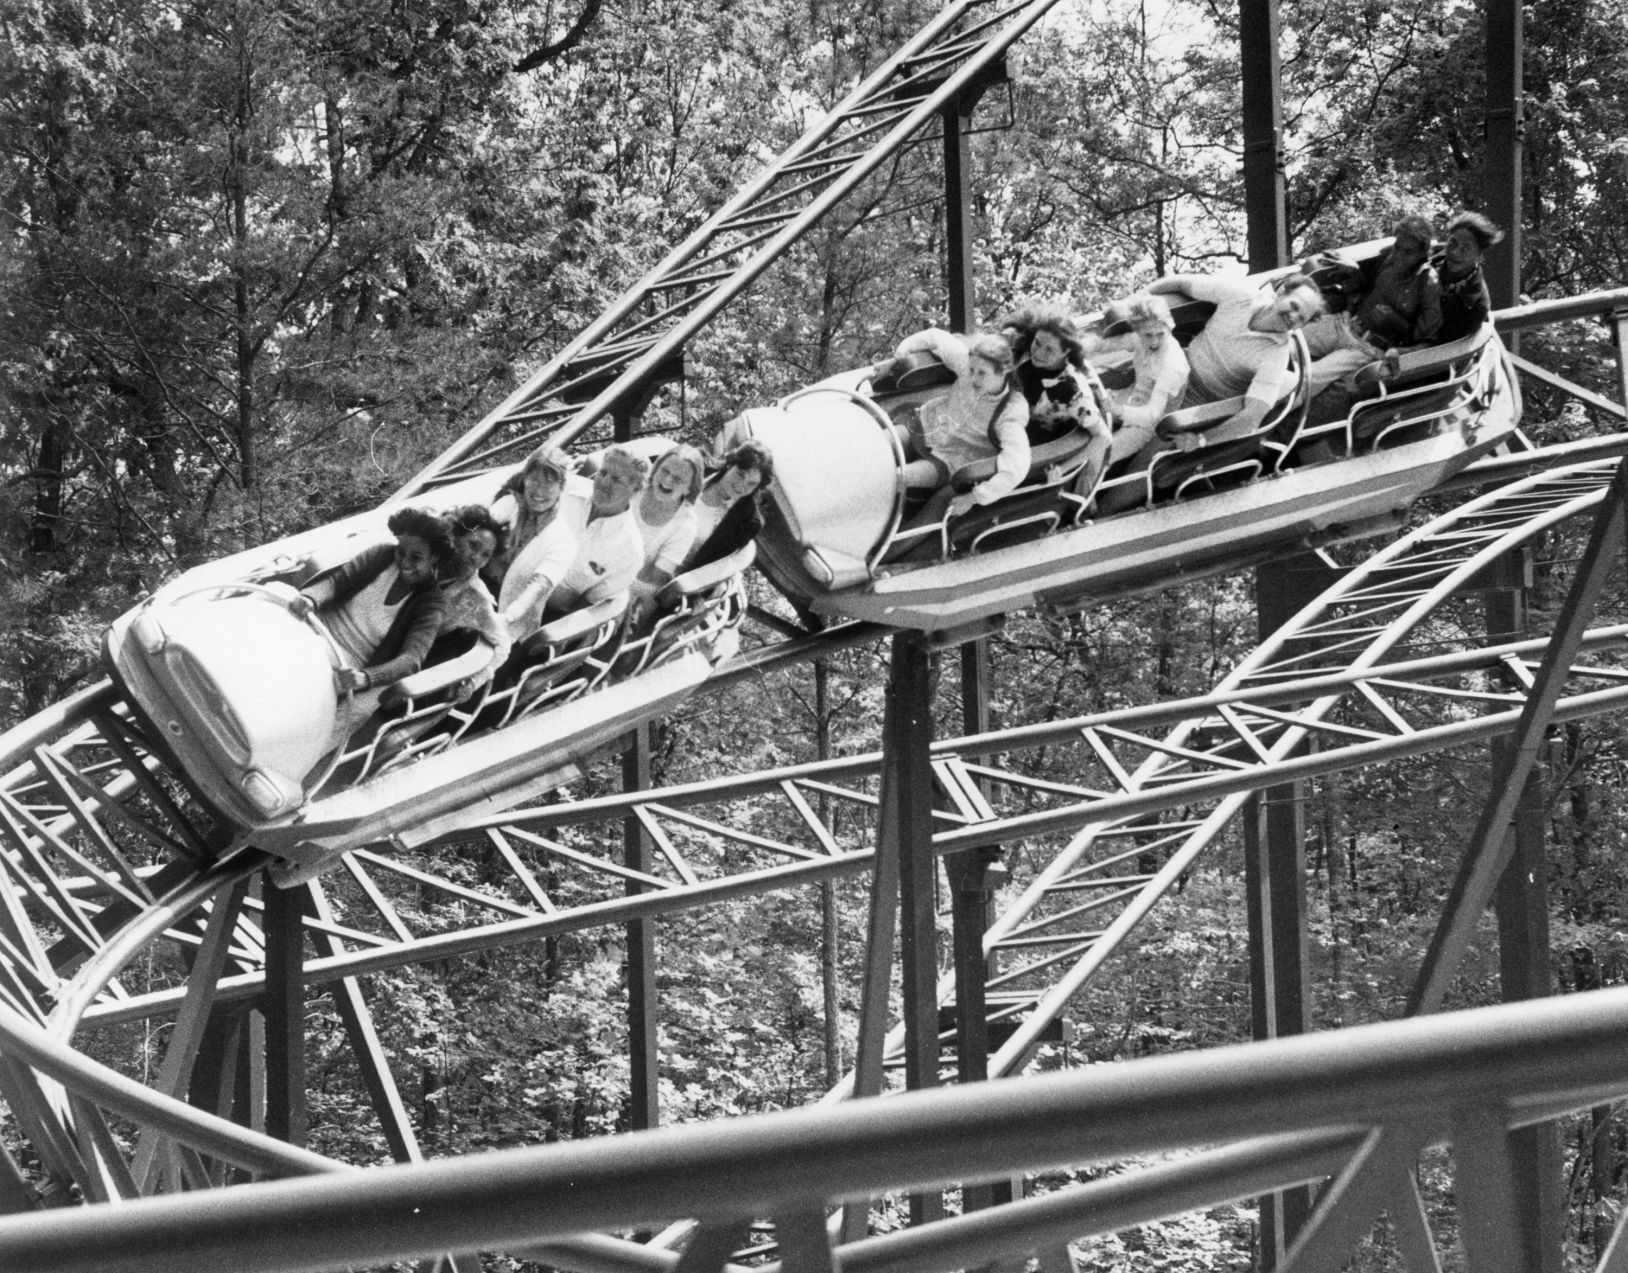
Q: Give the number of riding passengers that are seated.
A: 12